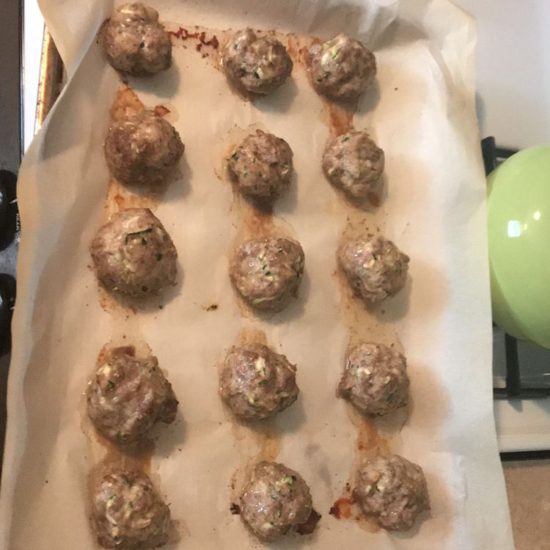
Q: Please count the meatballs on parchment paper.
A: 15